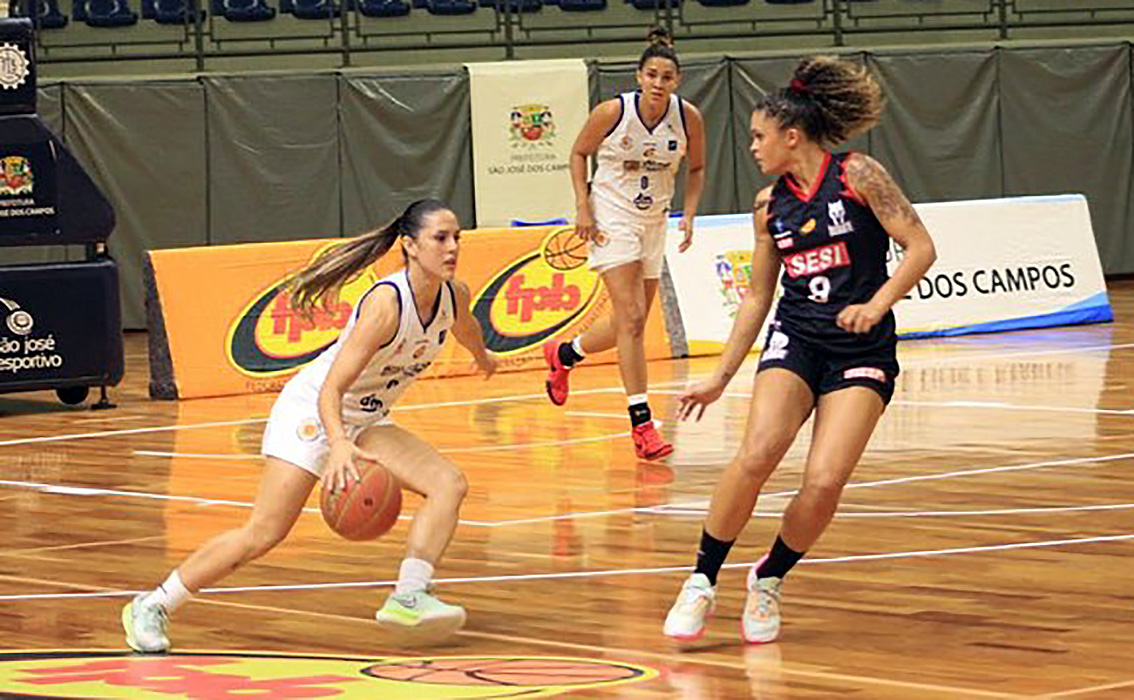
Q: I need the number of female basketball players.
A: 3